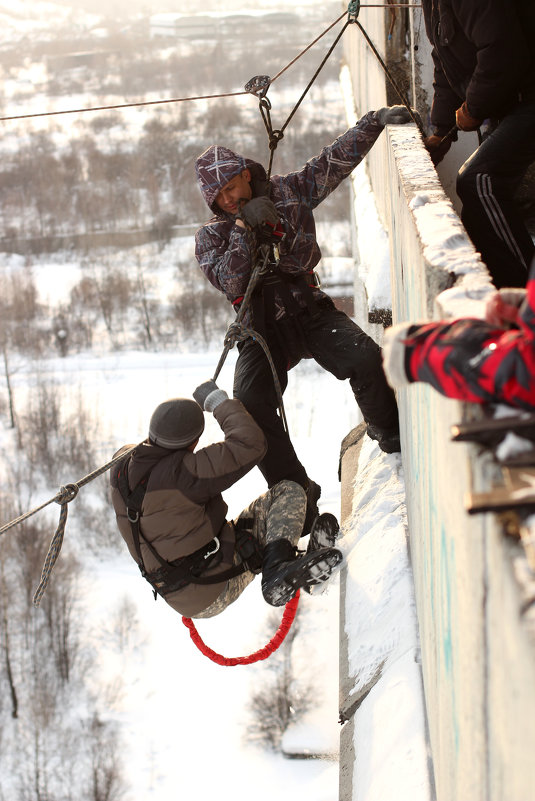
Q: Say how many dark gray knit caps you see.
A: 1